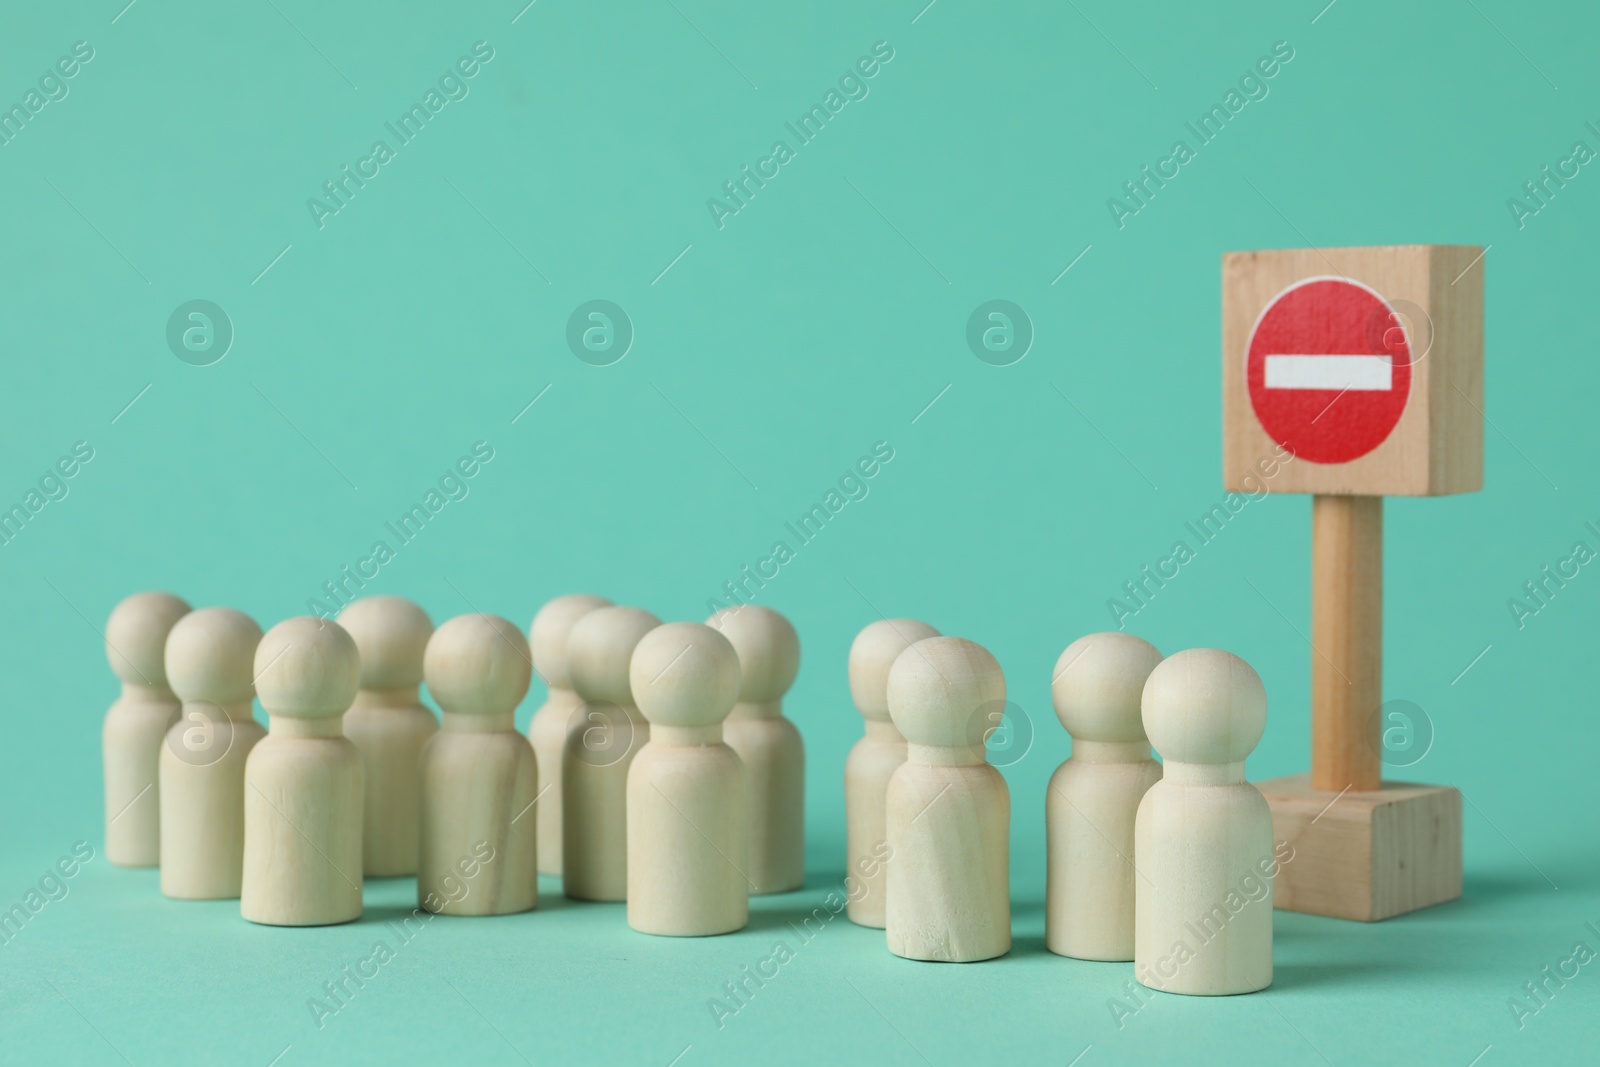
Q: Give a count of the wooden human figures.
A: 13